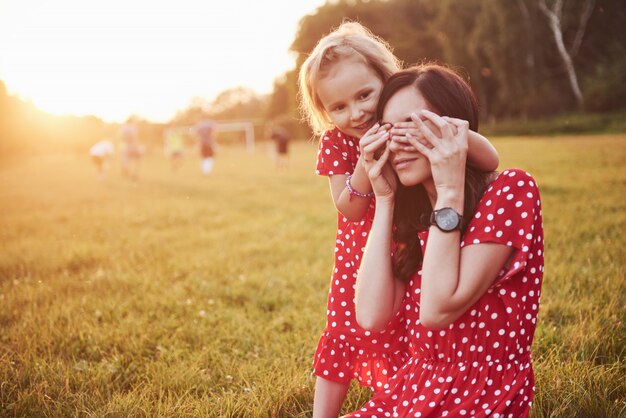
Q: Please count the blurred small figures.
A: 5